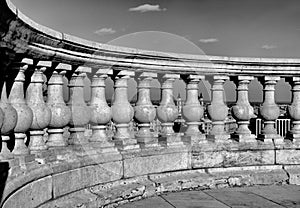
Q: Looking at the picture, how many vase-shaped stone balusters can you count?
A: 15